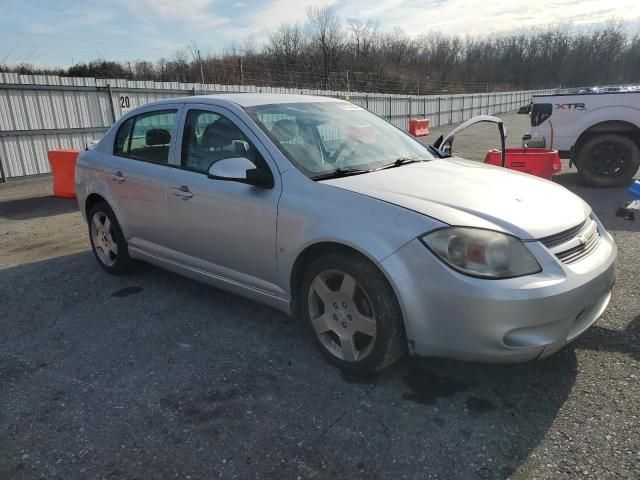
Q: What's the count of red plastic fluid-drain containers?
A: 1